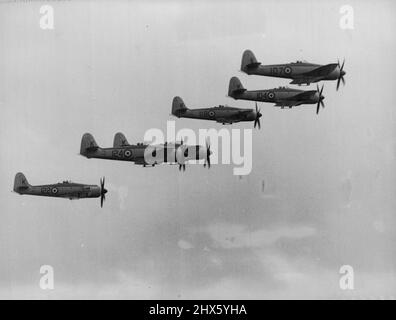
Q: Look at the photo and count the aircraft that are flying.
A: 6